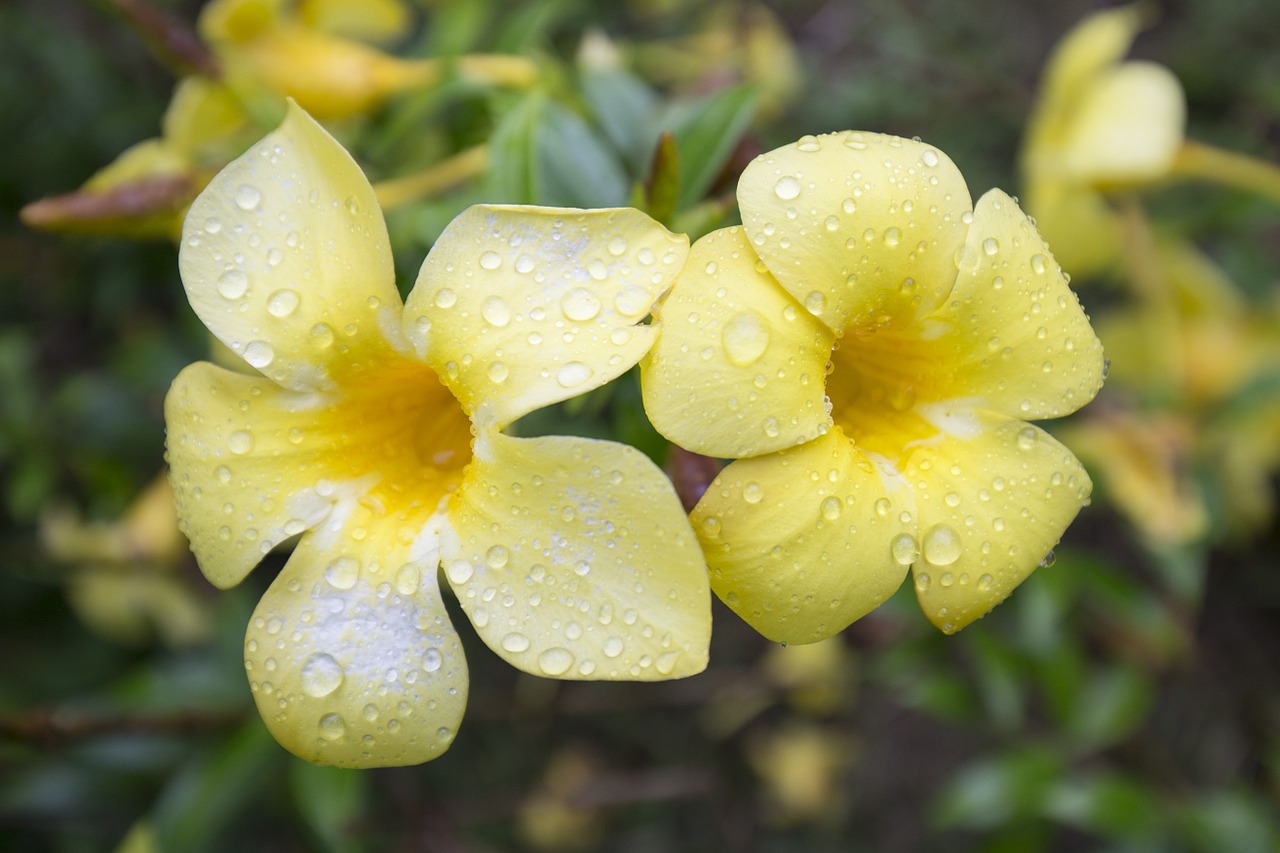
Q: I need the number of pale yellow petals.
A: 10